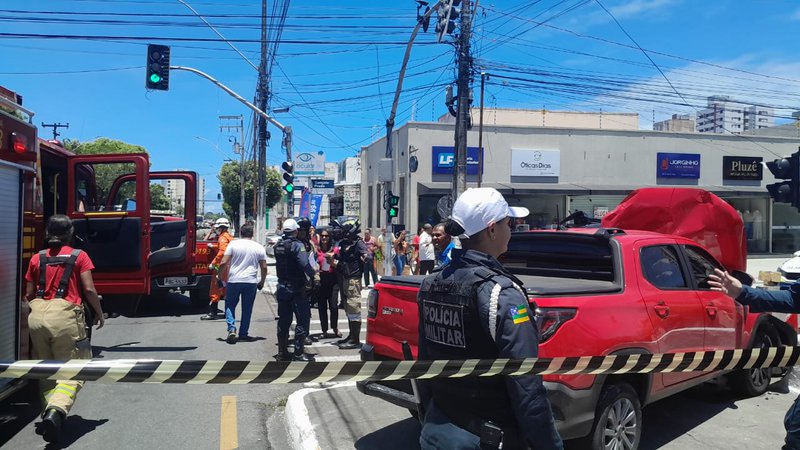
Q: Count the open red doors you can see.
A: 2